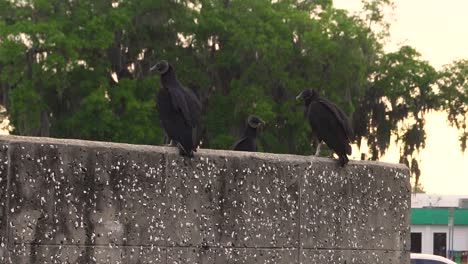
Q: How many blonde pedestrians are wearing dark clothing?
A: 0